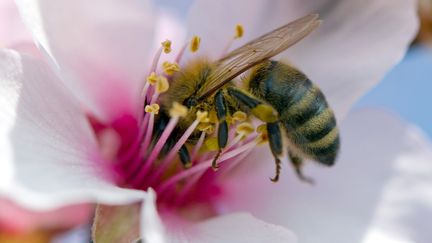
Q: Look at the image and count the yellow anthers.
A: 13